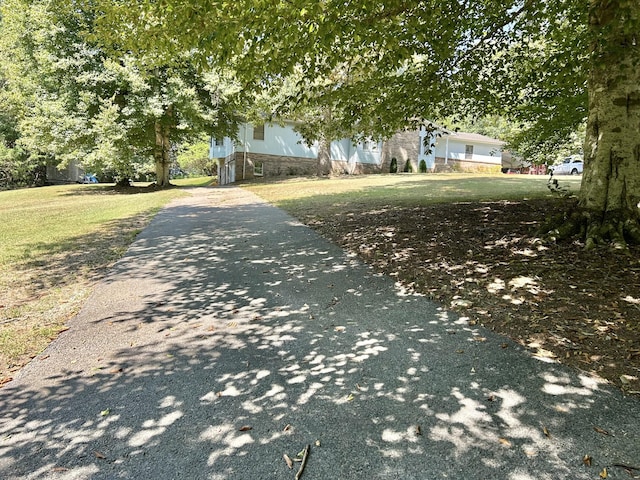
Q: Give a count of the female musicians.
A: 0